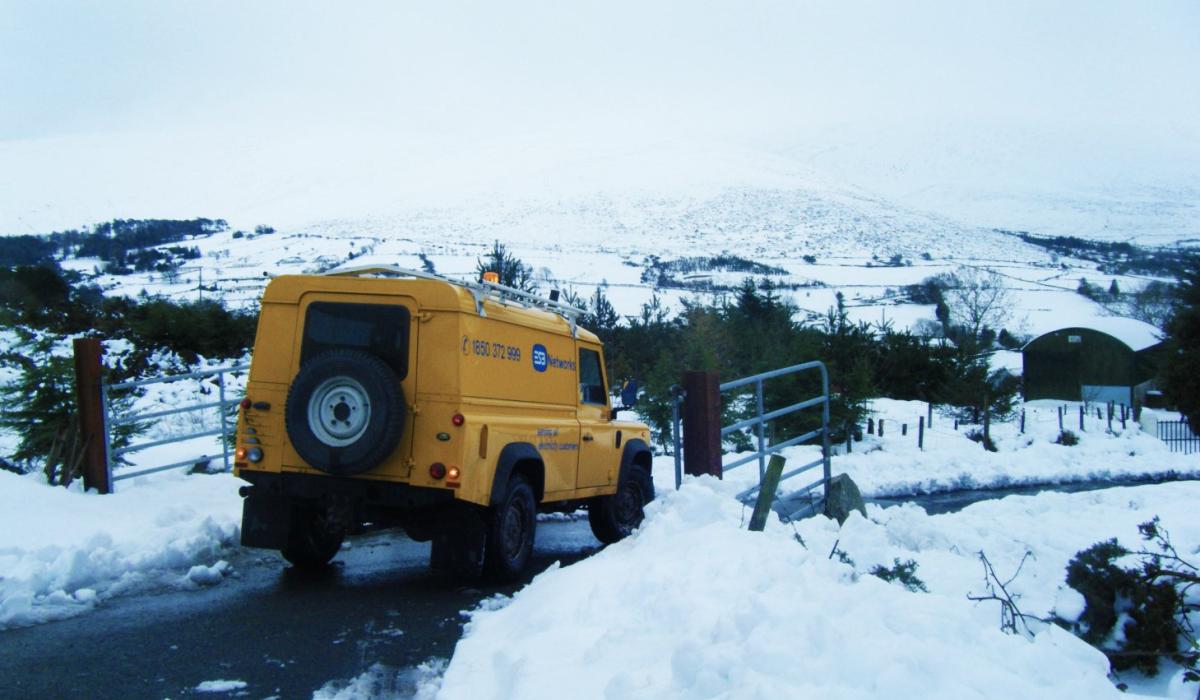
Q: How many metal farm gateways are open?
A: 2